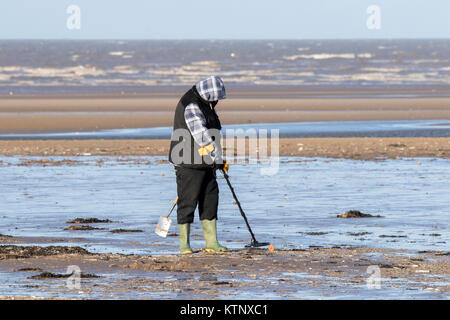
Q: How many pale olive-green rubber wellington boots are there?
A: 2